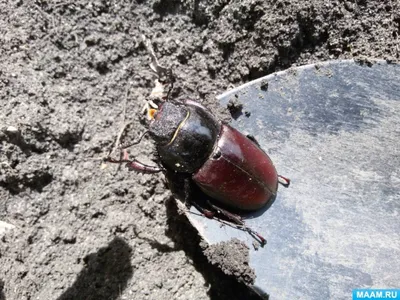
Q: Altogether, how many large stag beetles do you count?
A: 1